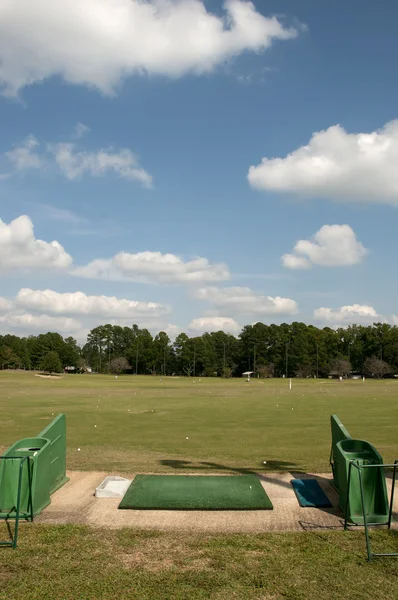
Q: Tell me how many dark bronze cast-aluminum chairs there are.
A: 0